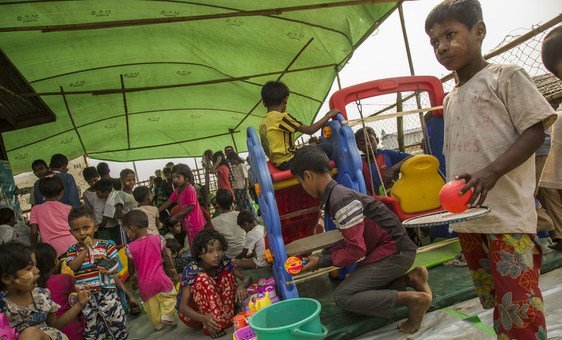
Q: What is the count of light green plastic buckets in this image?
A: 1